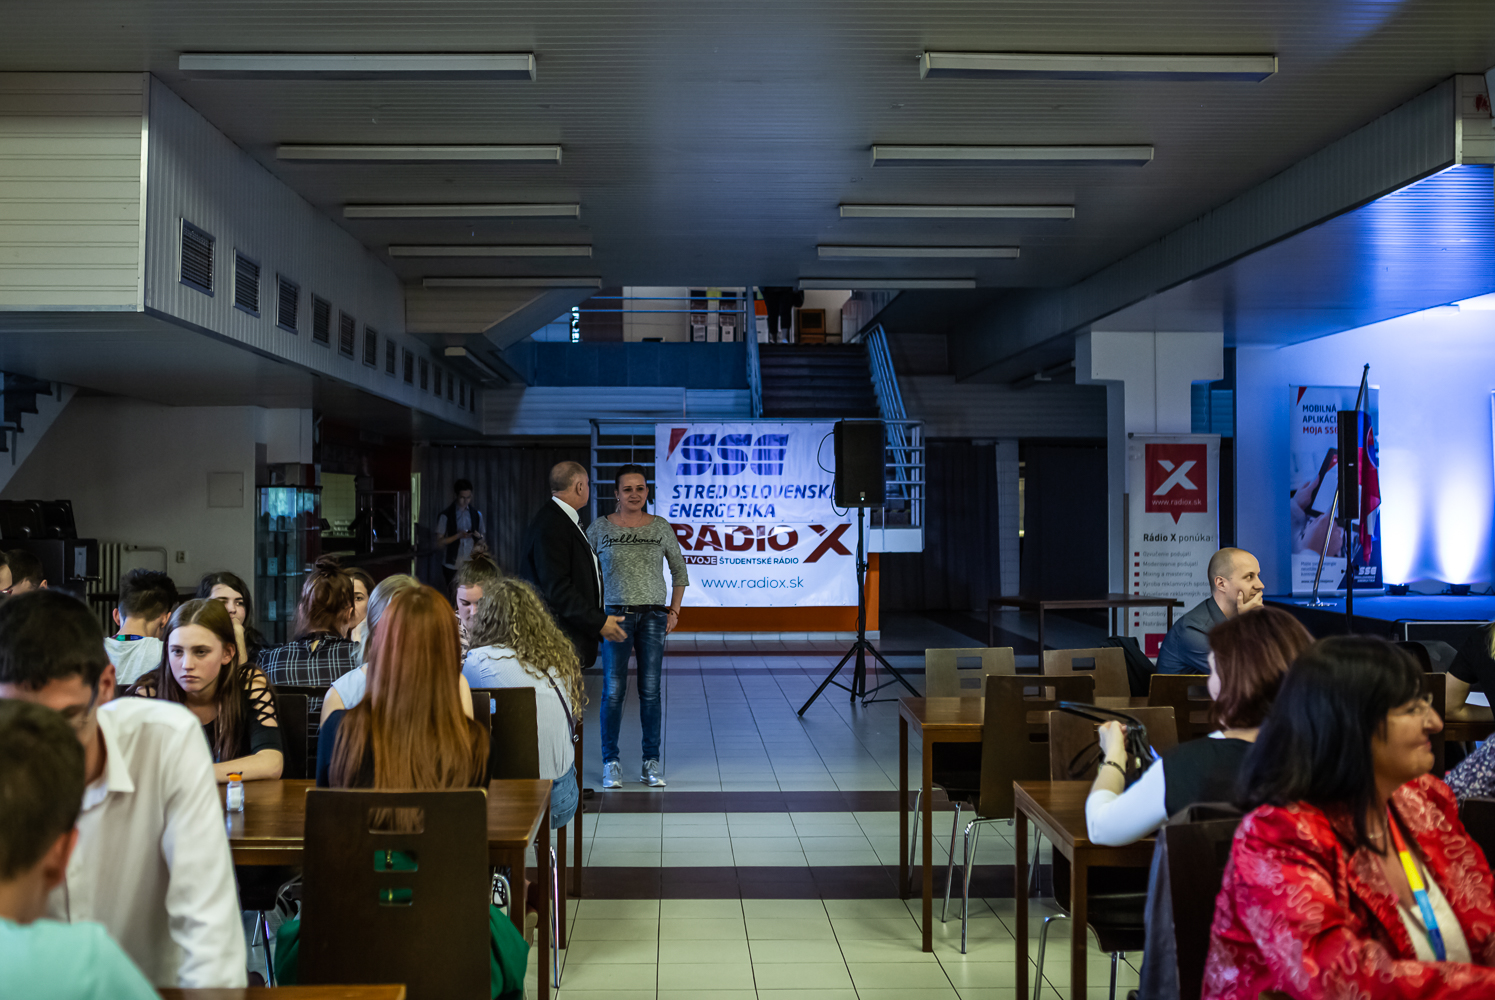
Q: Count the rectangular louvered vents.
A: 13